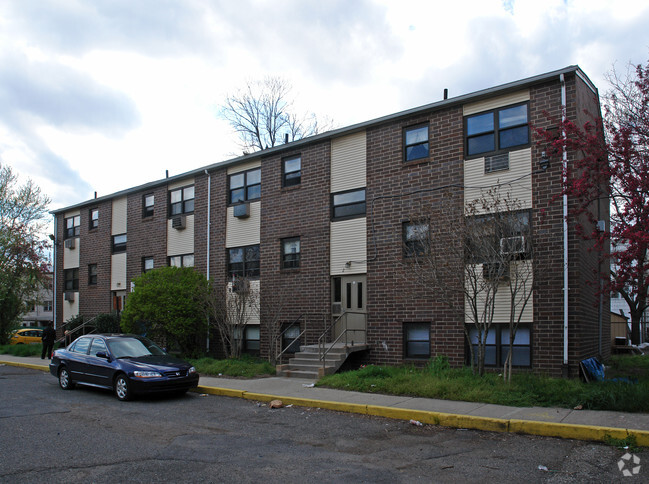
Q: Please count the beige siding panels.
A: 15